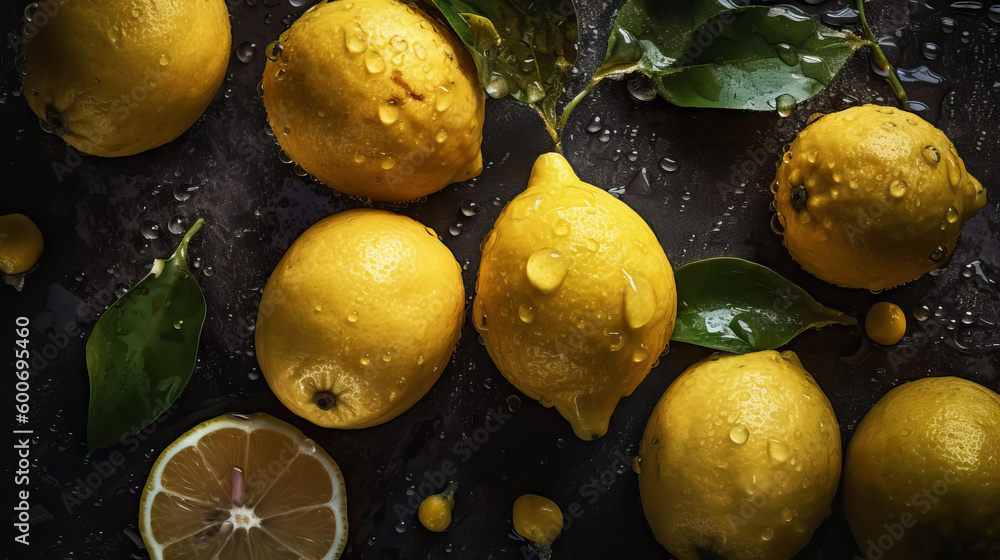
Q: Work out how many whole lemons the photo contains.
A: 7